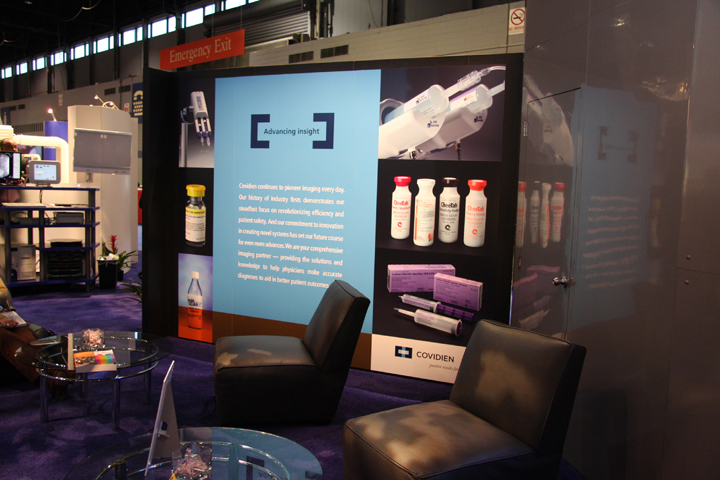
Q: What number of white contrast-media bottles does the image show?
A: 4